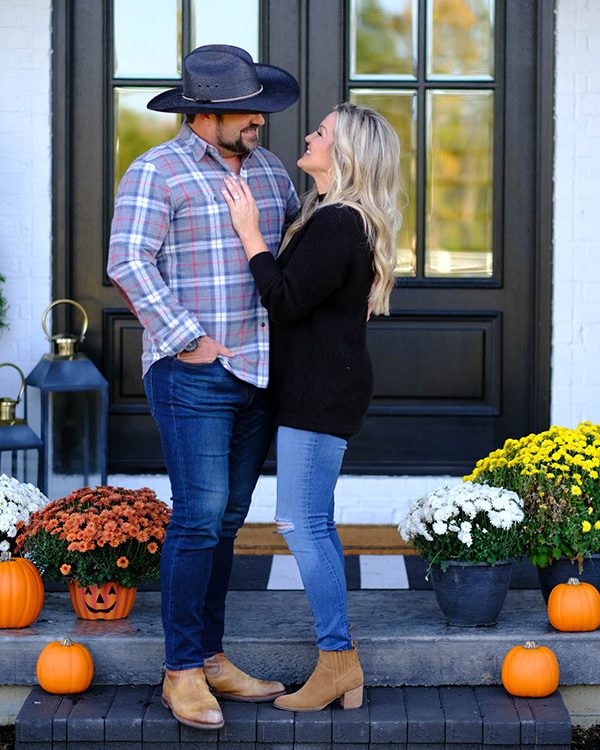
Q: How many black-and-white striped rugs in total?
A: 1